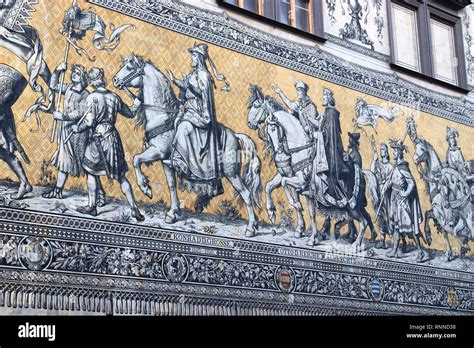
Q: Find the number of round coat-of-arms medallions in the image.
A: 5